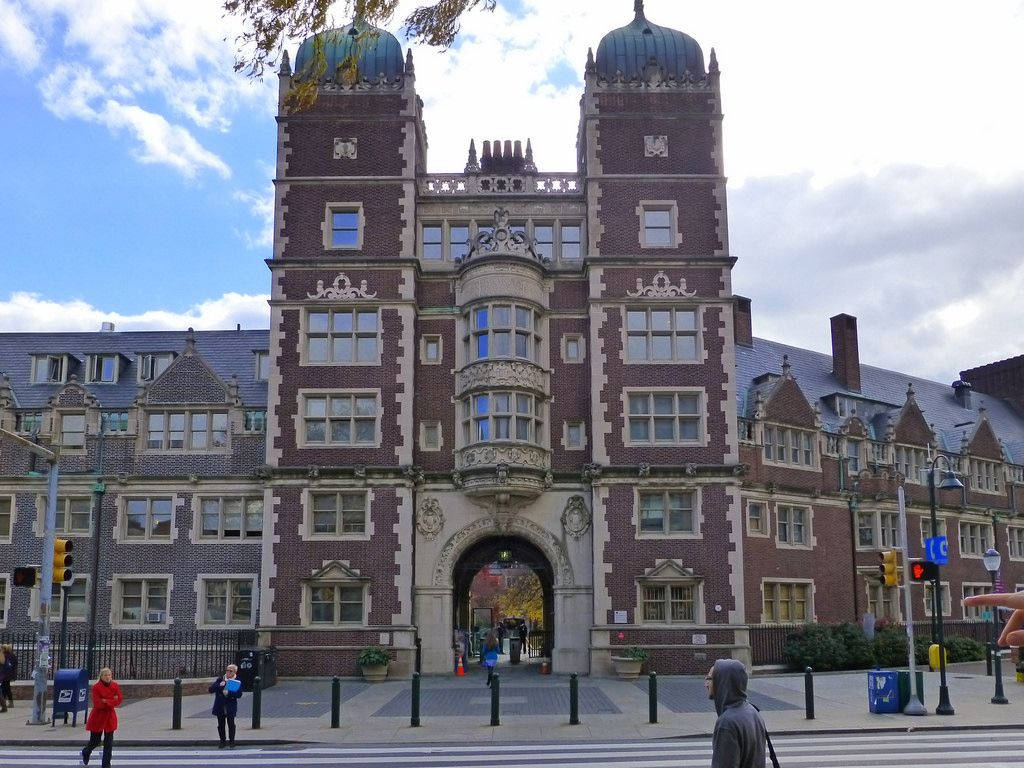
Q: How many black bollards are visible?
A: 8